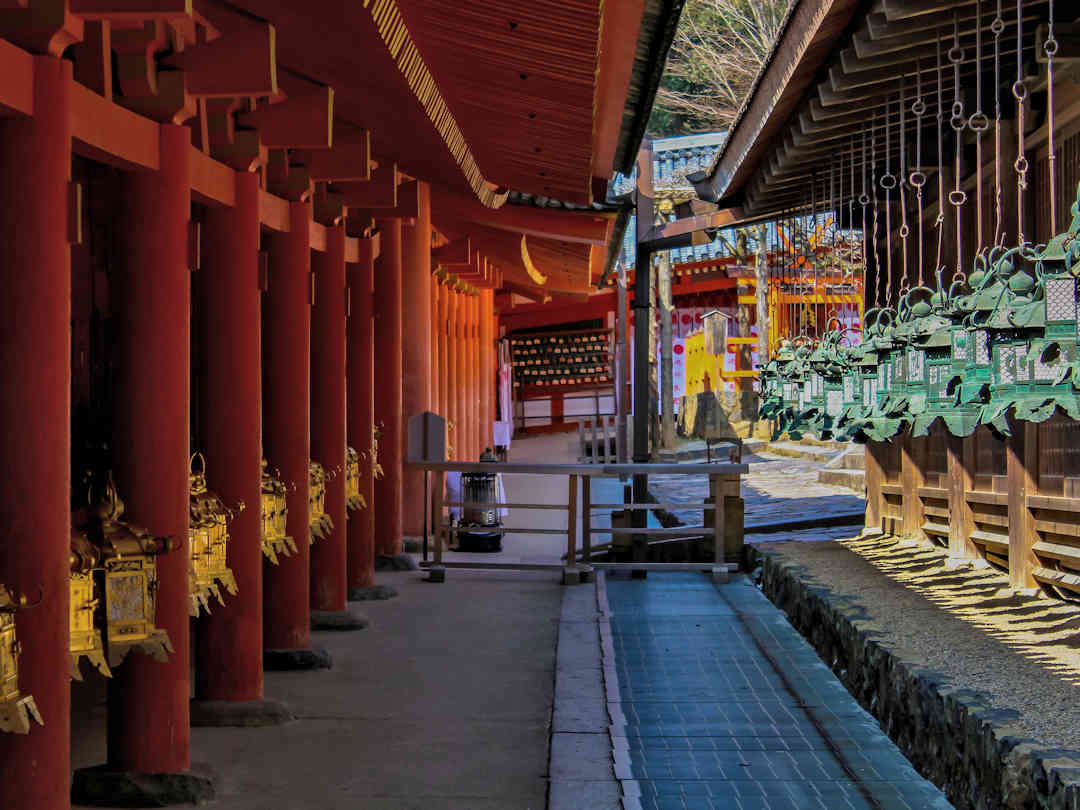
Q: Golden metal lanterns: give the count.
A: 8